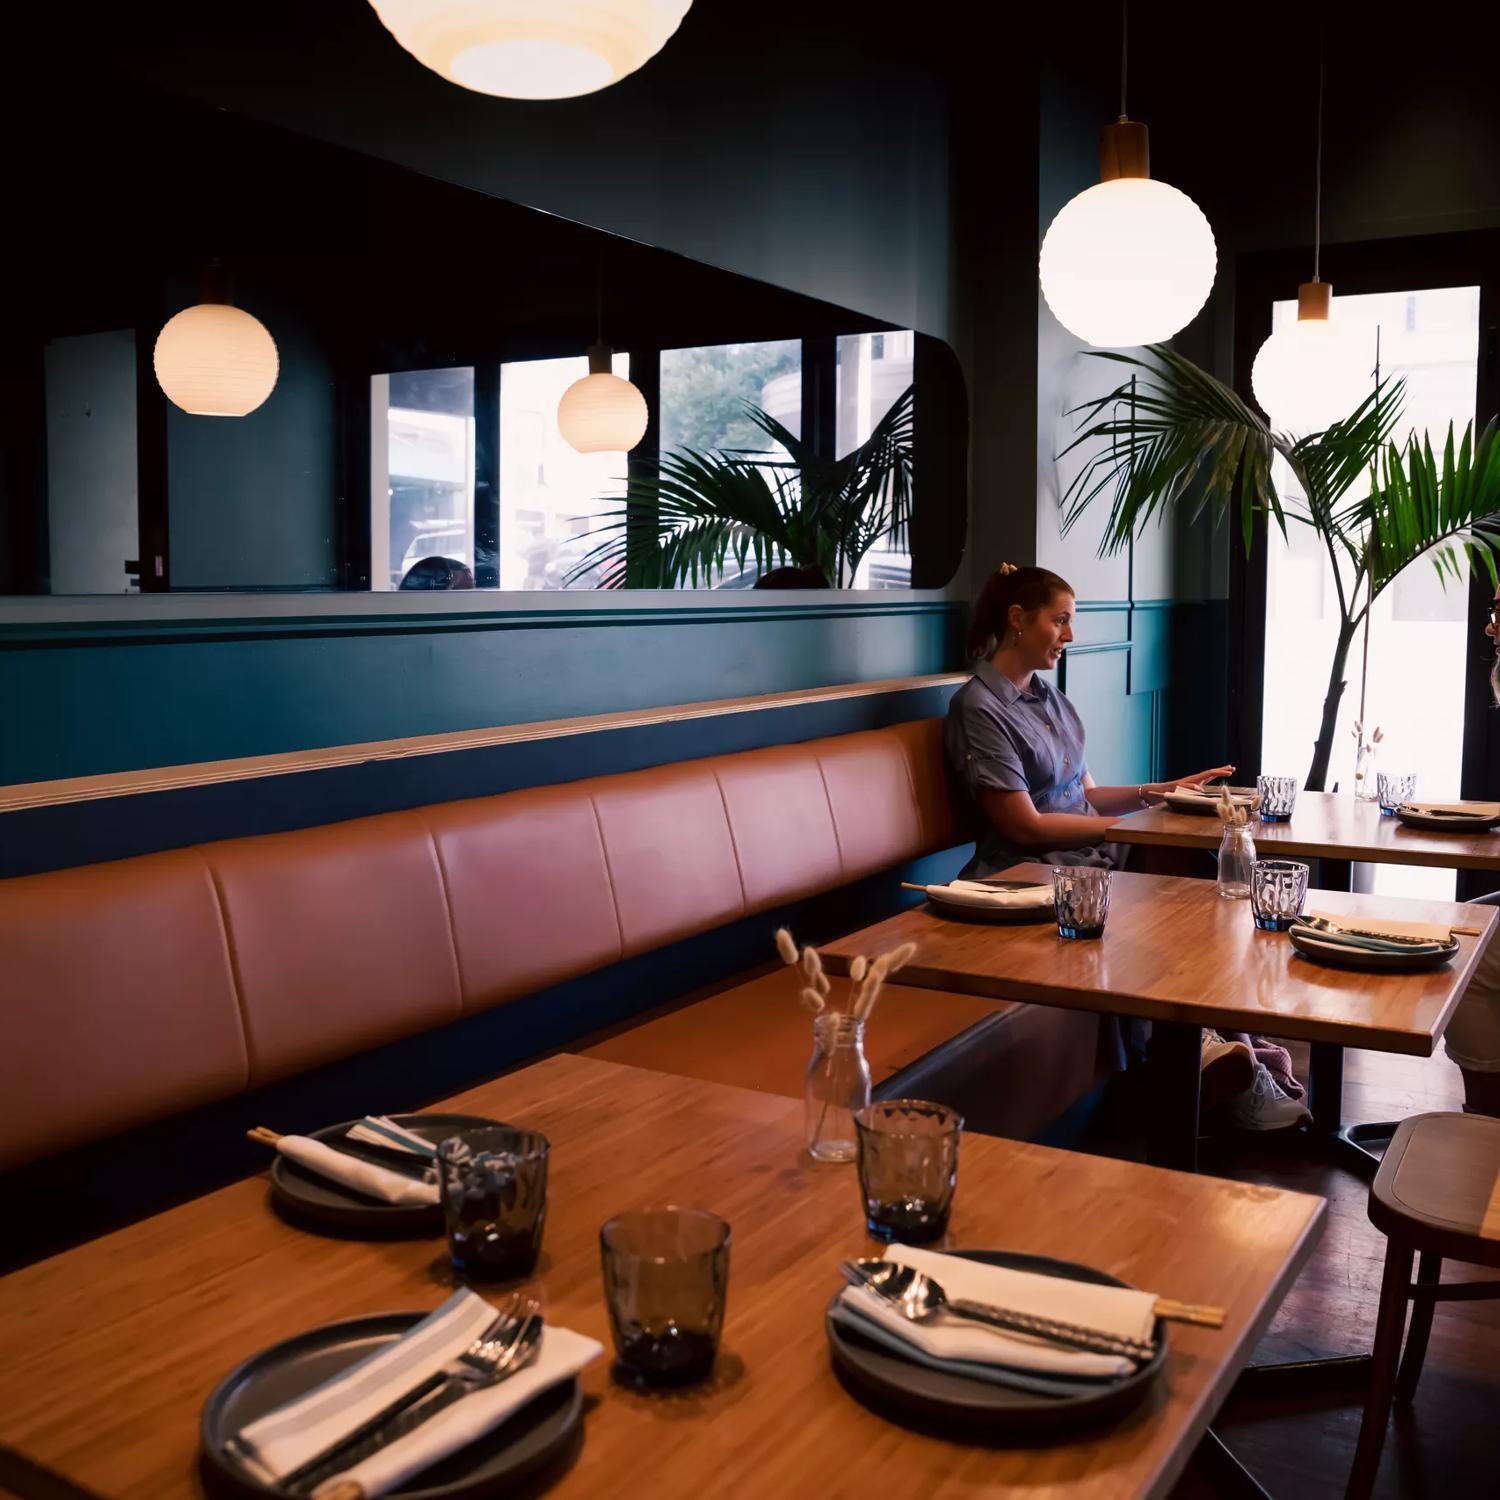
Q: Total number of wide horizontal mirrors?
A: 1